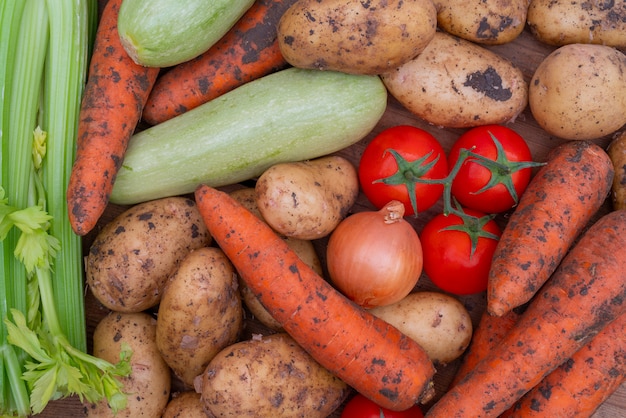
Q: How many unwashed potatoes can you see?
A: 15